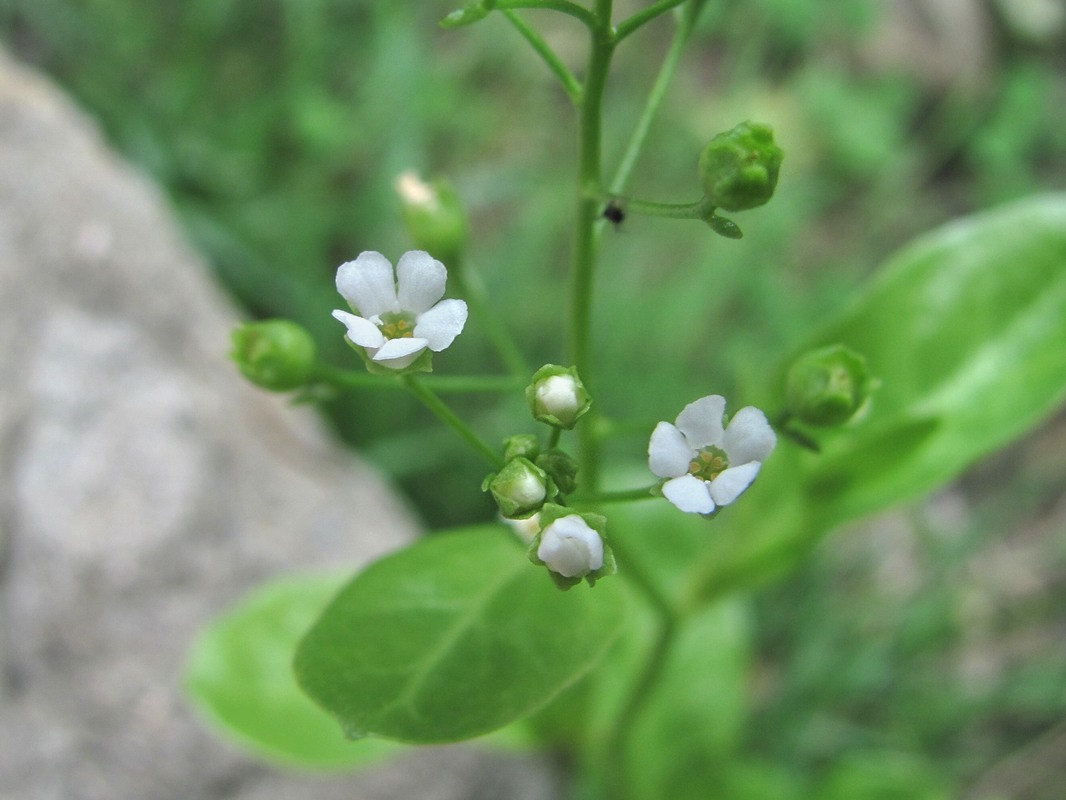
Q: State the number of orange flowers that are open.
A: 0